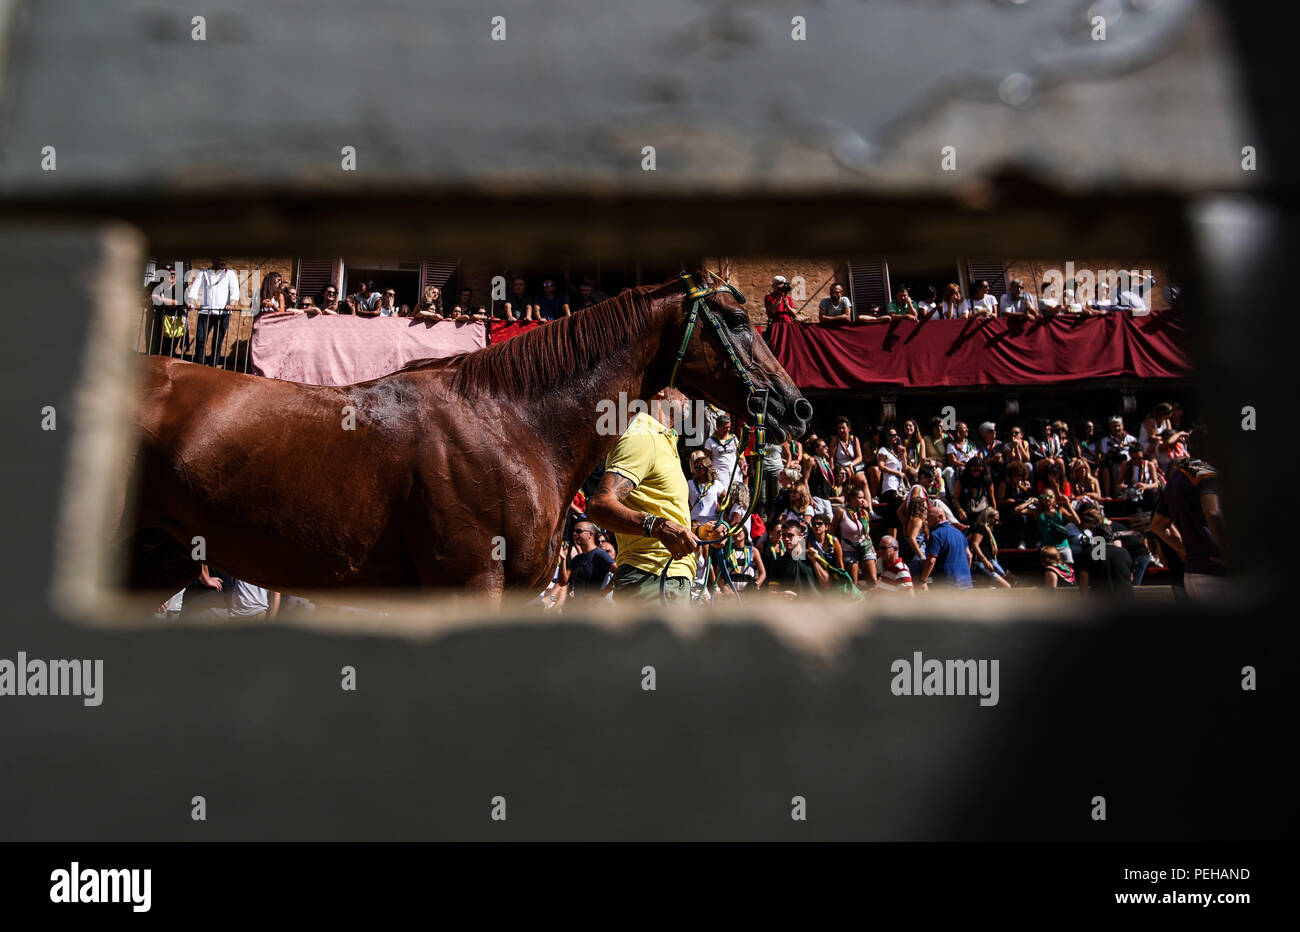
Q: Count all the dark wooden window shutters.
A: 4